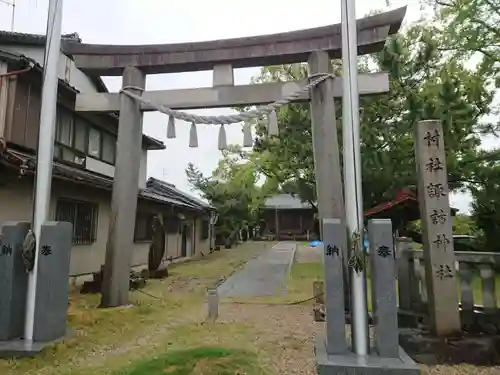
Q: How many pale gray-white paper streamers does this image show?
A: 5